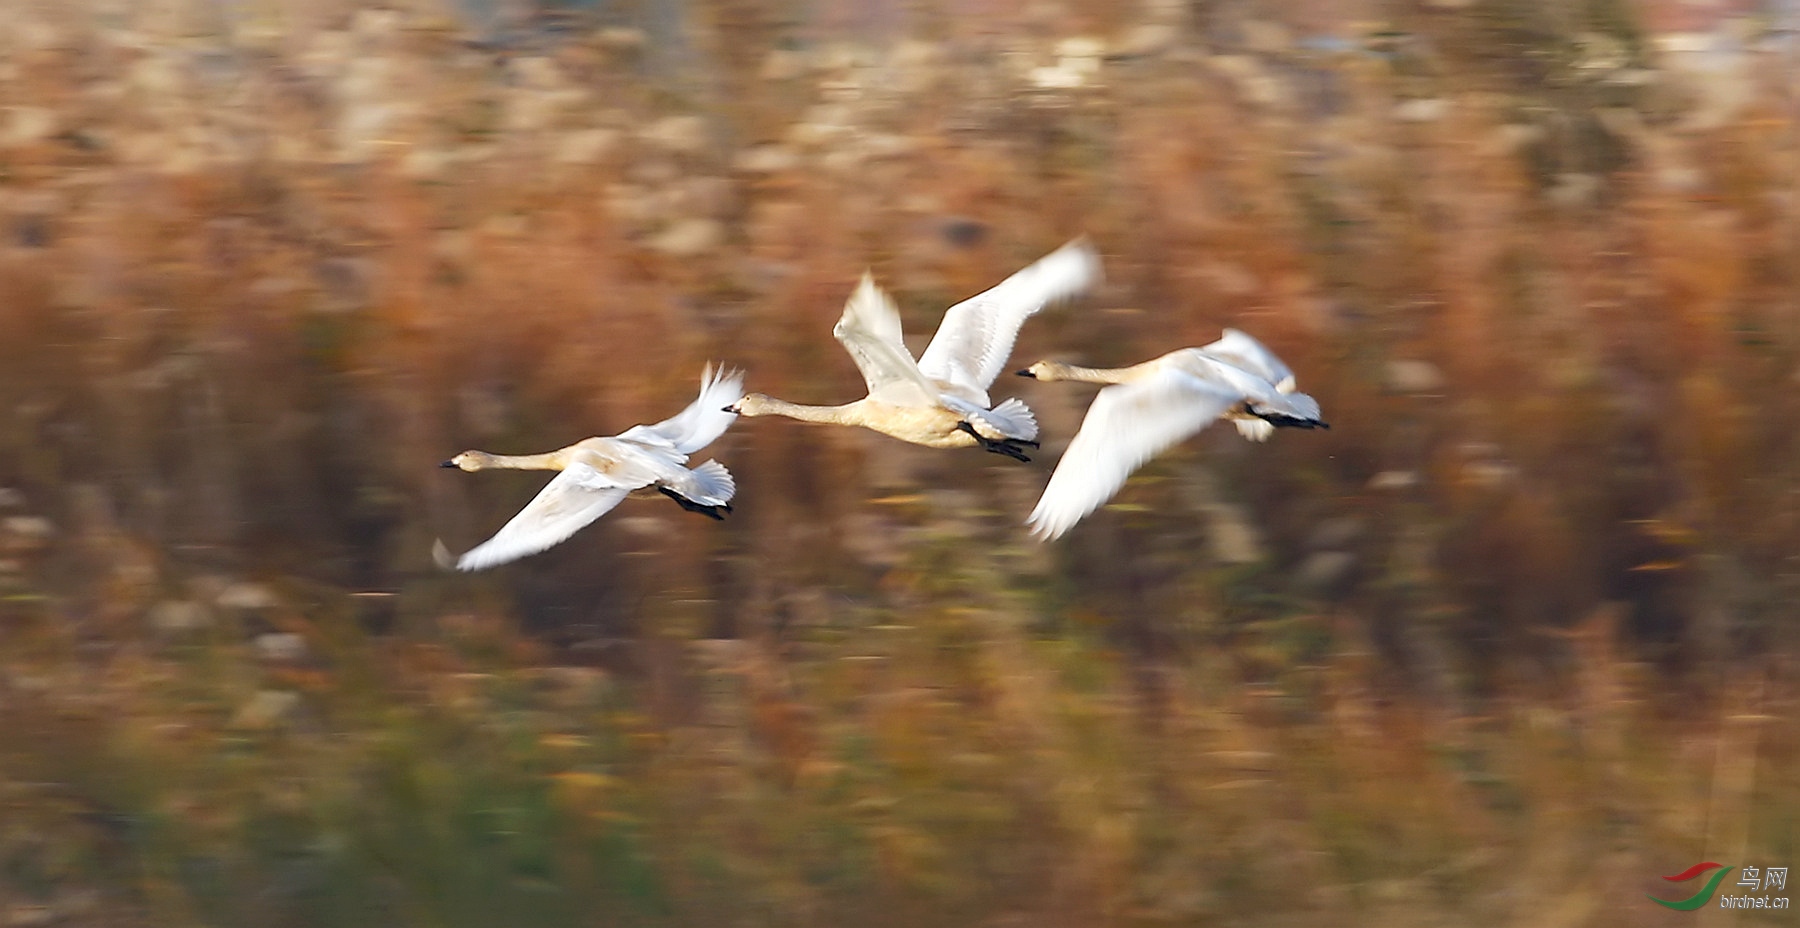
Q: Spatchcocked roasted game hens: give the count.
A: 0